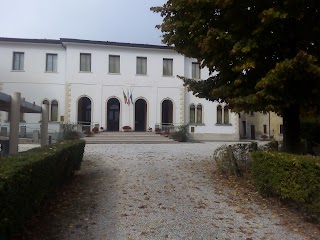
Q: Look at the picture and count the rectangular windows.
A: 7